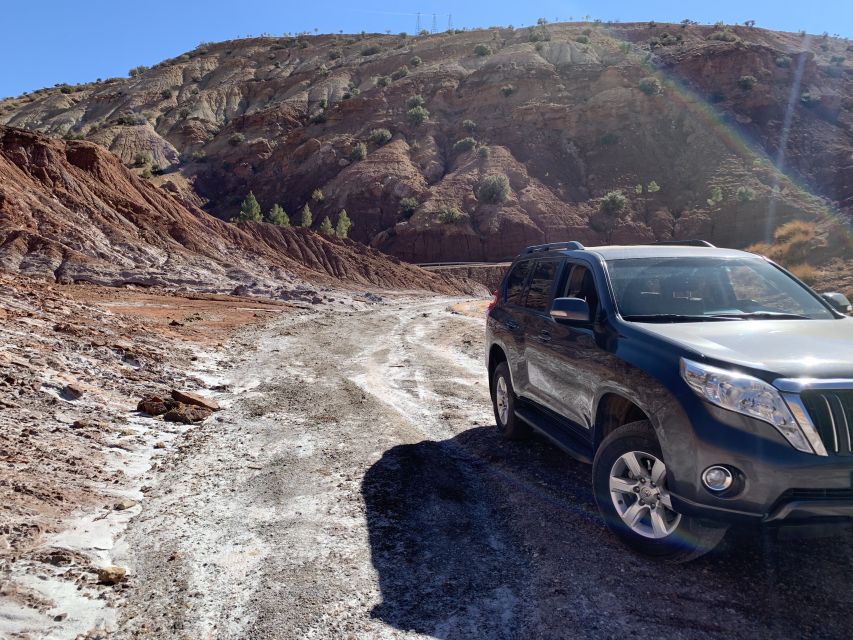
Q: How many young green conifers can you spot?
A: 5